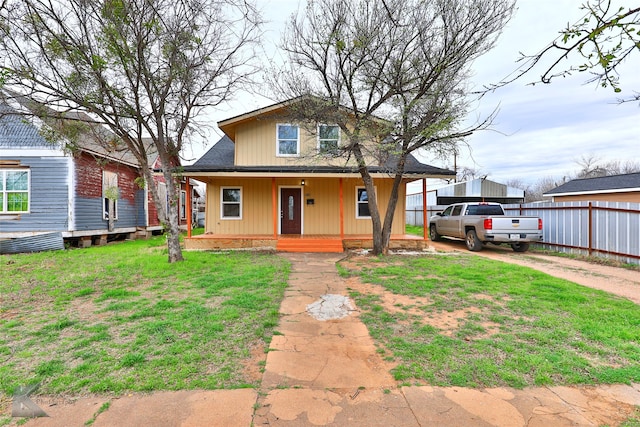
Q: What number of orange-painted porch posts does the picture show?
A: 4